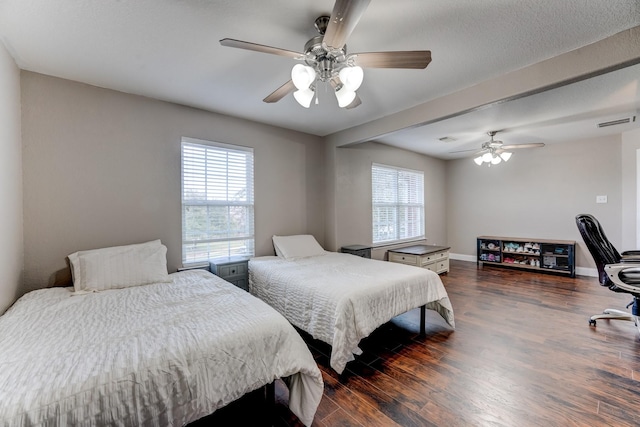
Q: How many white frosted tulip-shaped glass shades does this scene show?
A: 8